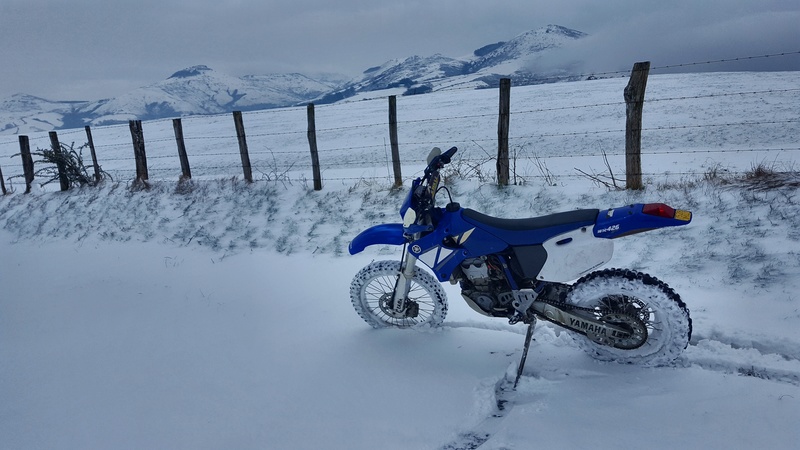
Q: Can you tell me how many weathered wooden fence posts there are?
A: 11